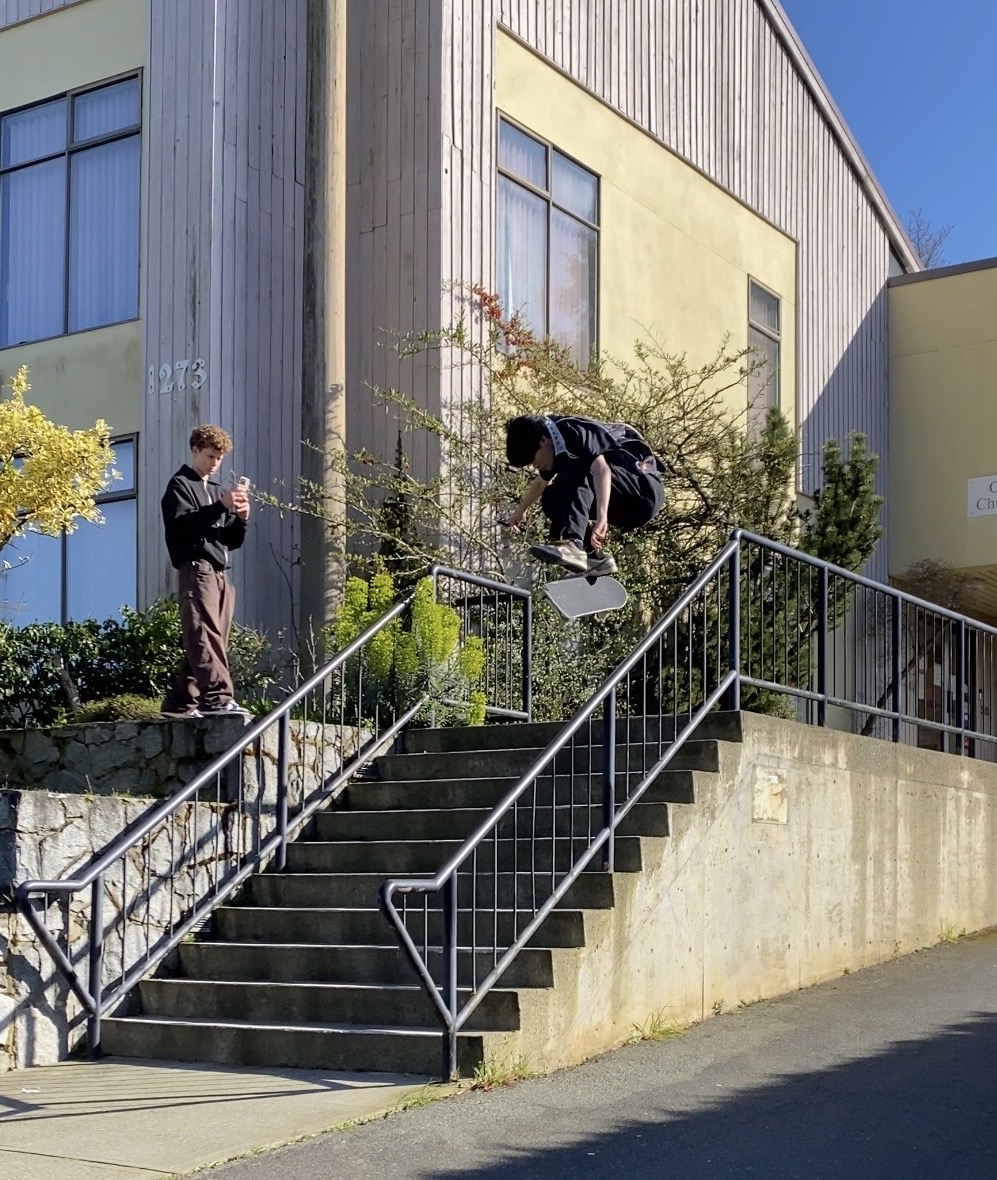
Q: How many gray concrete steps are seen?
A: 10